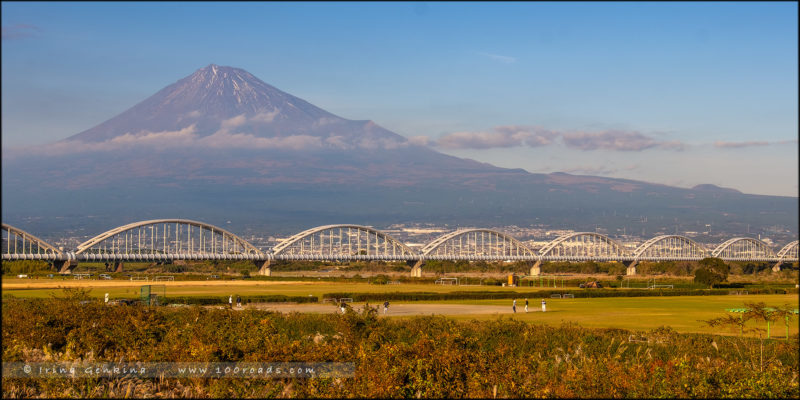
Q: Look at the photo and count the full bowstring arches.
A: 6